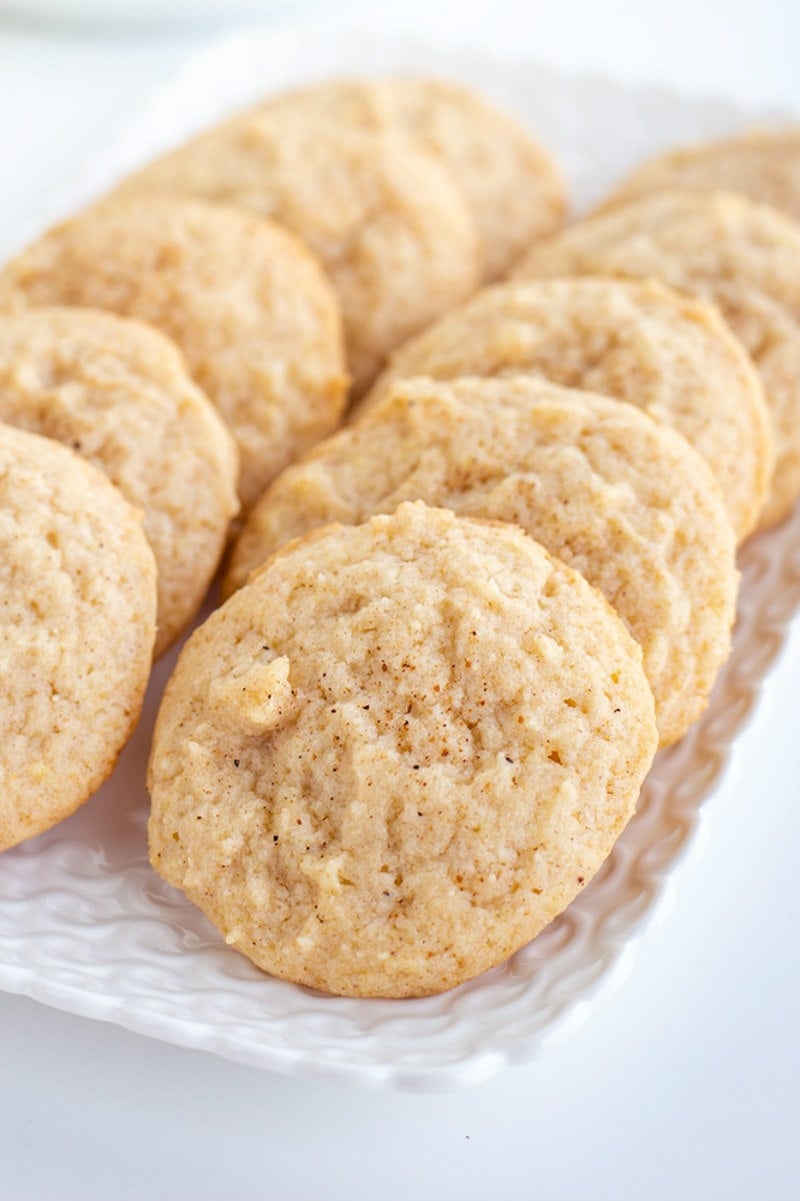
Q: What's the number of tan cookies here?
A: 10